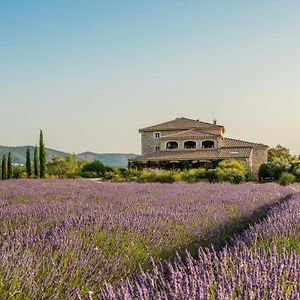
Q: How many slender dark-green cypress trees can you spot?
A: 5